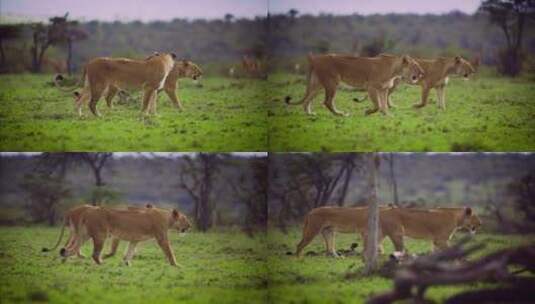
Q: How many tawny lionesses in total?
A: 8